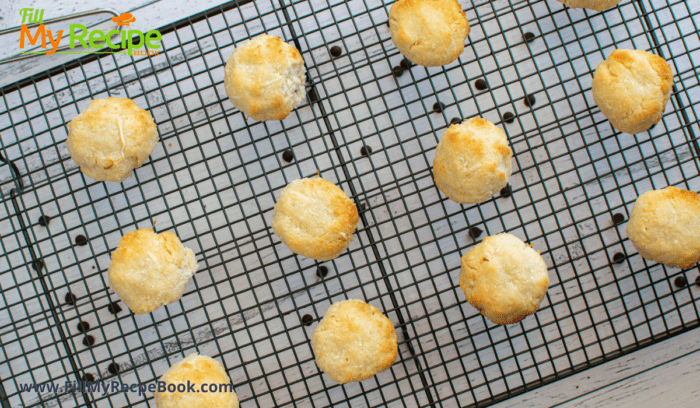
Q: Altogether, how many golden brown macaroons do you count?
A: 12